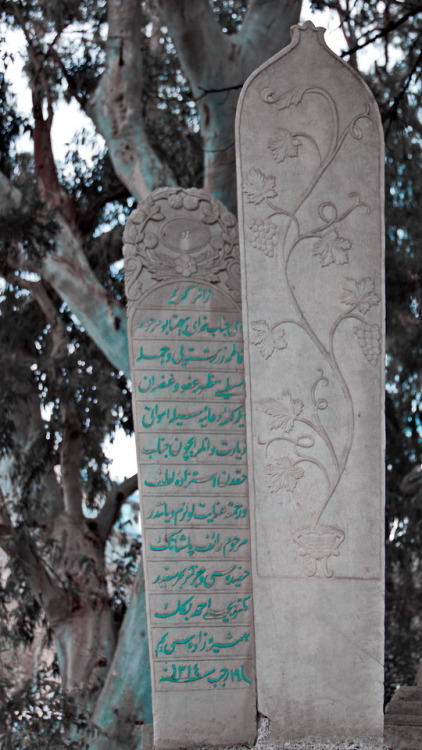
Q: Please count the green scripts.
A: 13